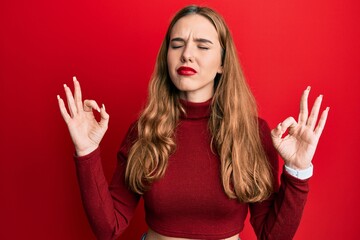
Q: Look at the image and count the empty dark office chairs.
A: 0